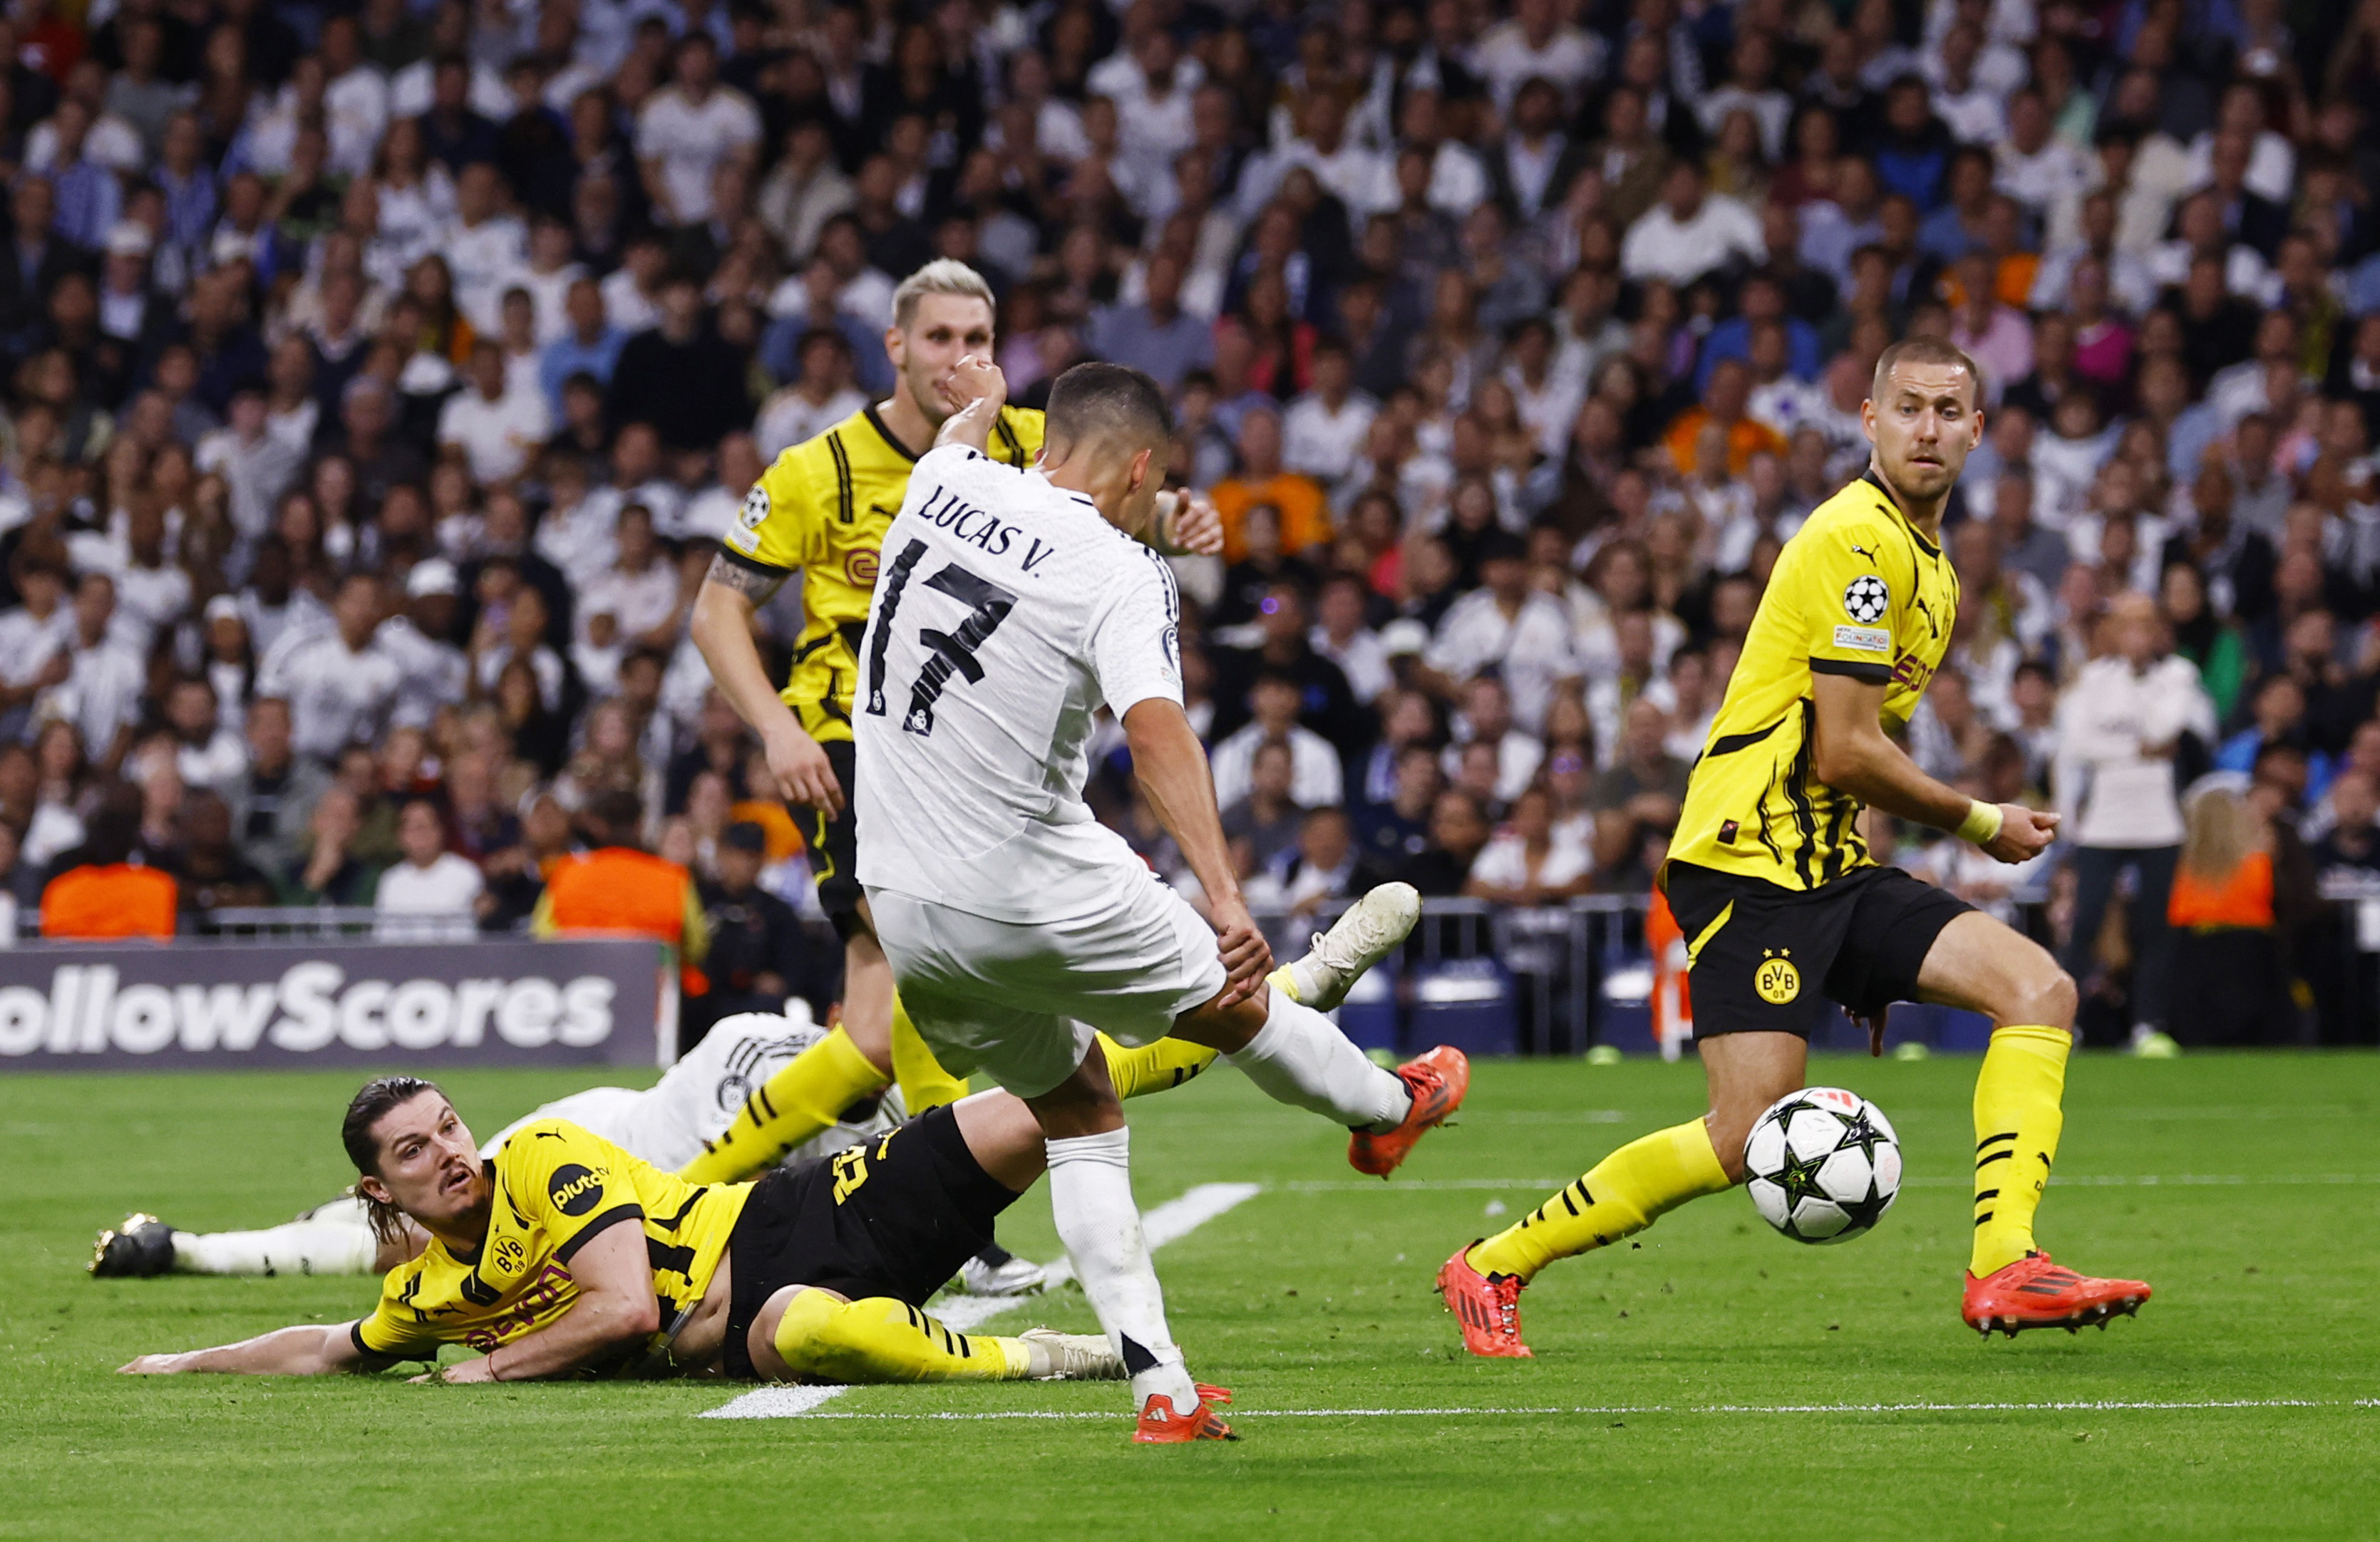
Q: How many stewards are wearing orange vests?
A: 3